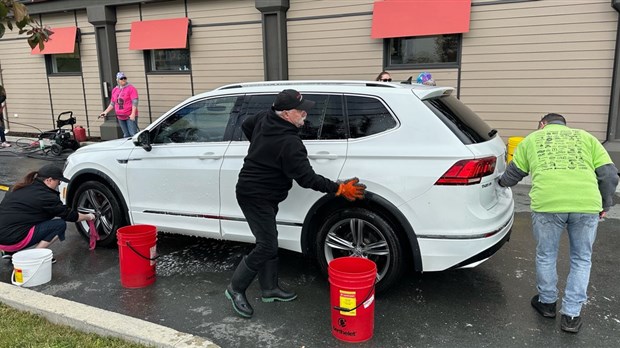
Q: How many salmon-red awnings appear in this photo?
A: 3